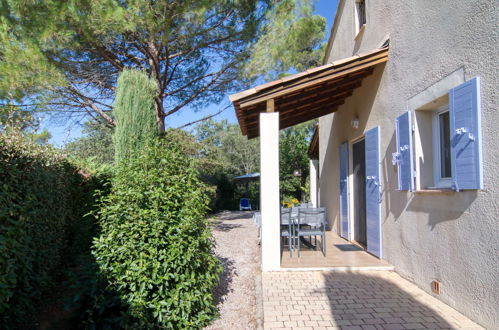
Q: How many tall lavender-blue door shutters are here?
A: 2